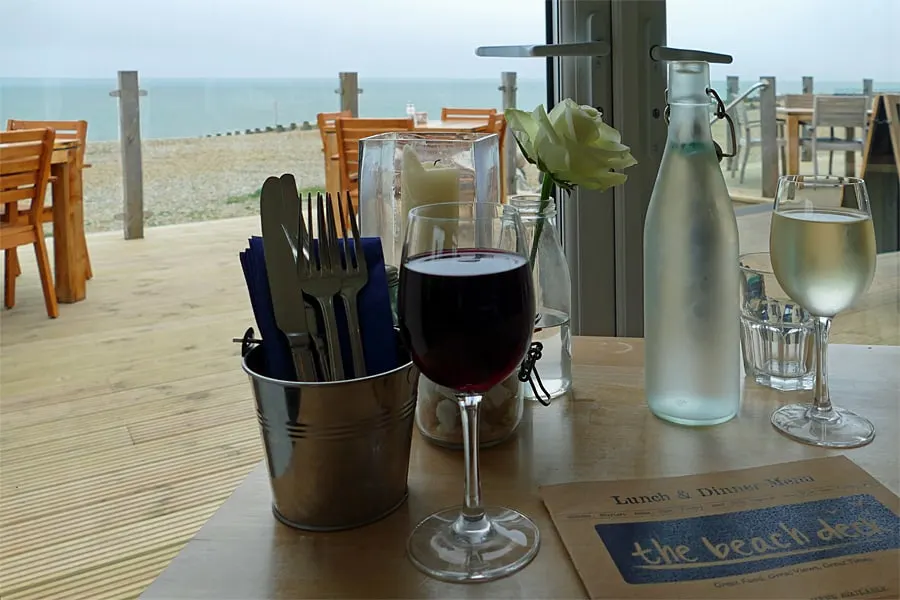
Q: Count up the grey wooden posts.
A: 7